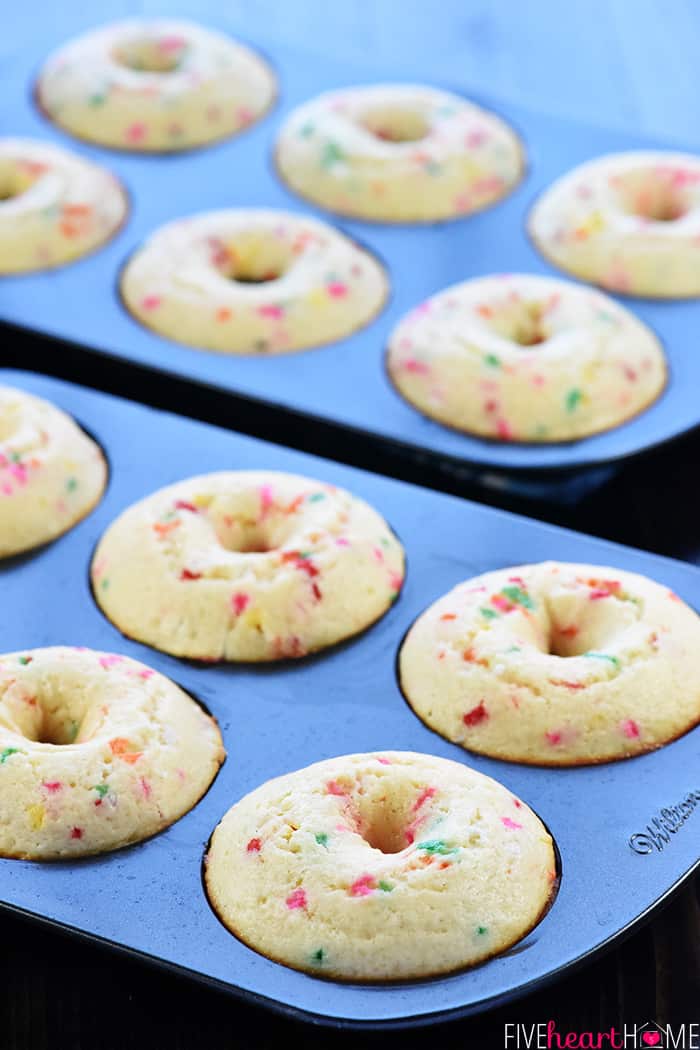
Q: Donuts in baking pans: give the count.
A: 11